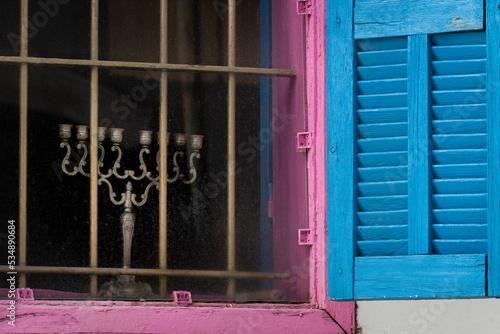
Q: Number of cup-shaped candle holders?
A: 8